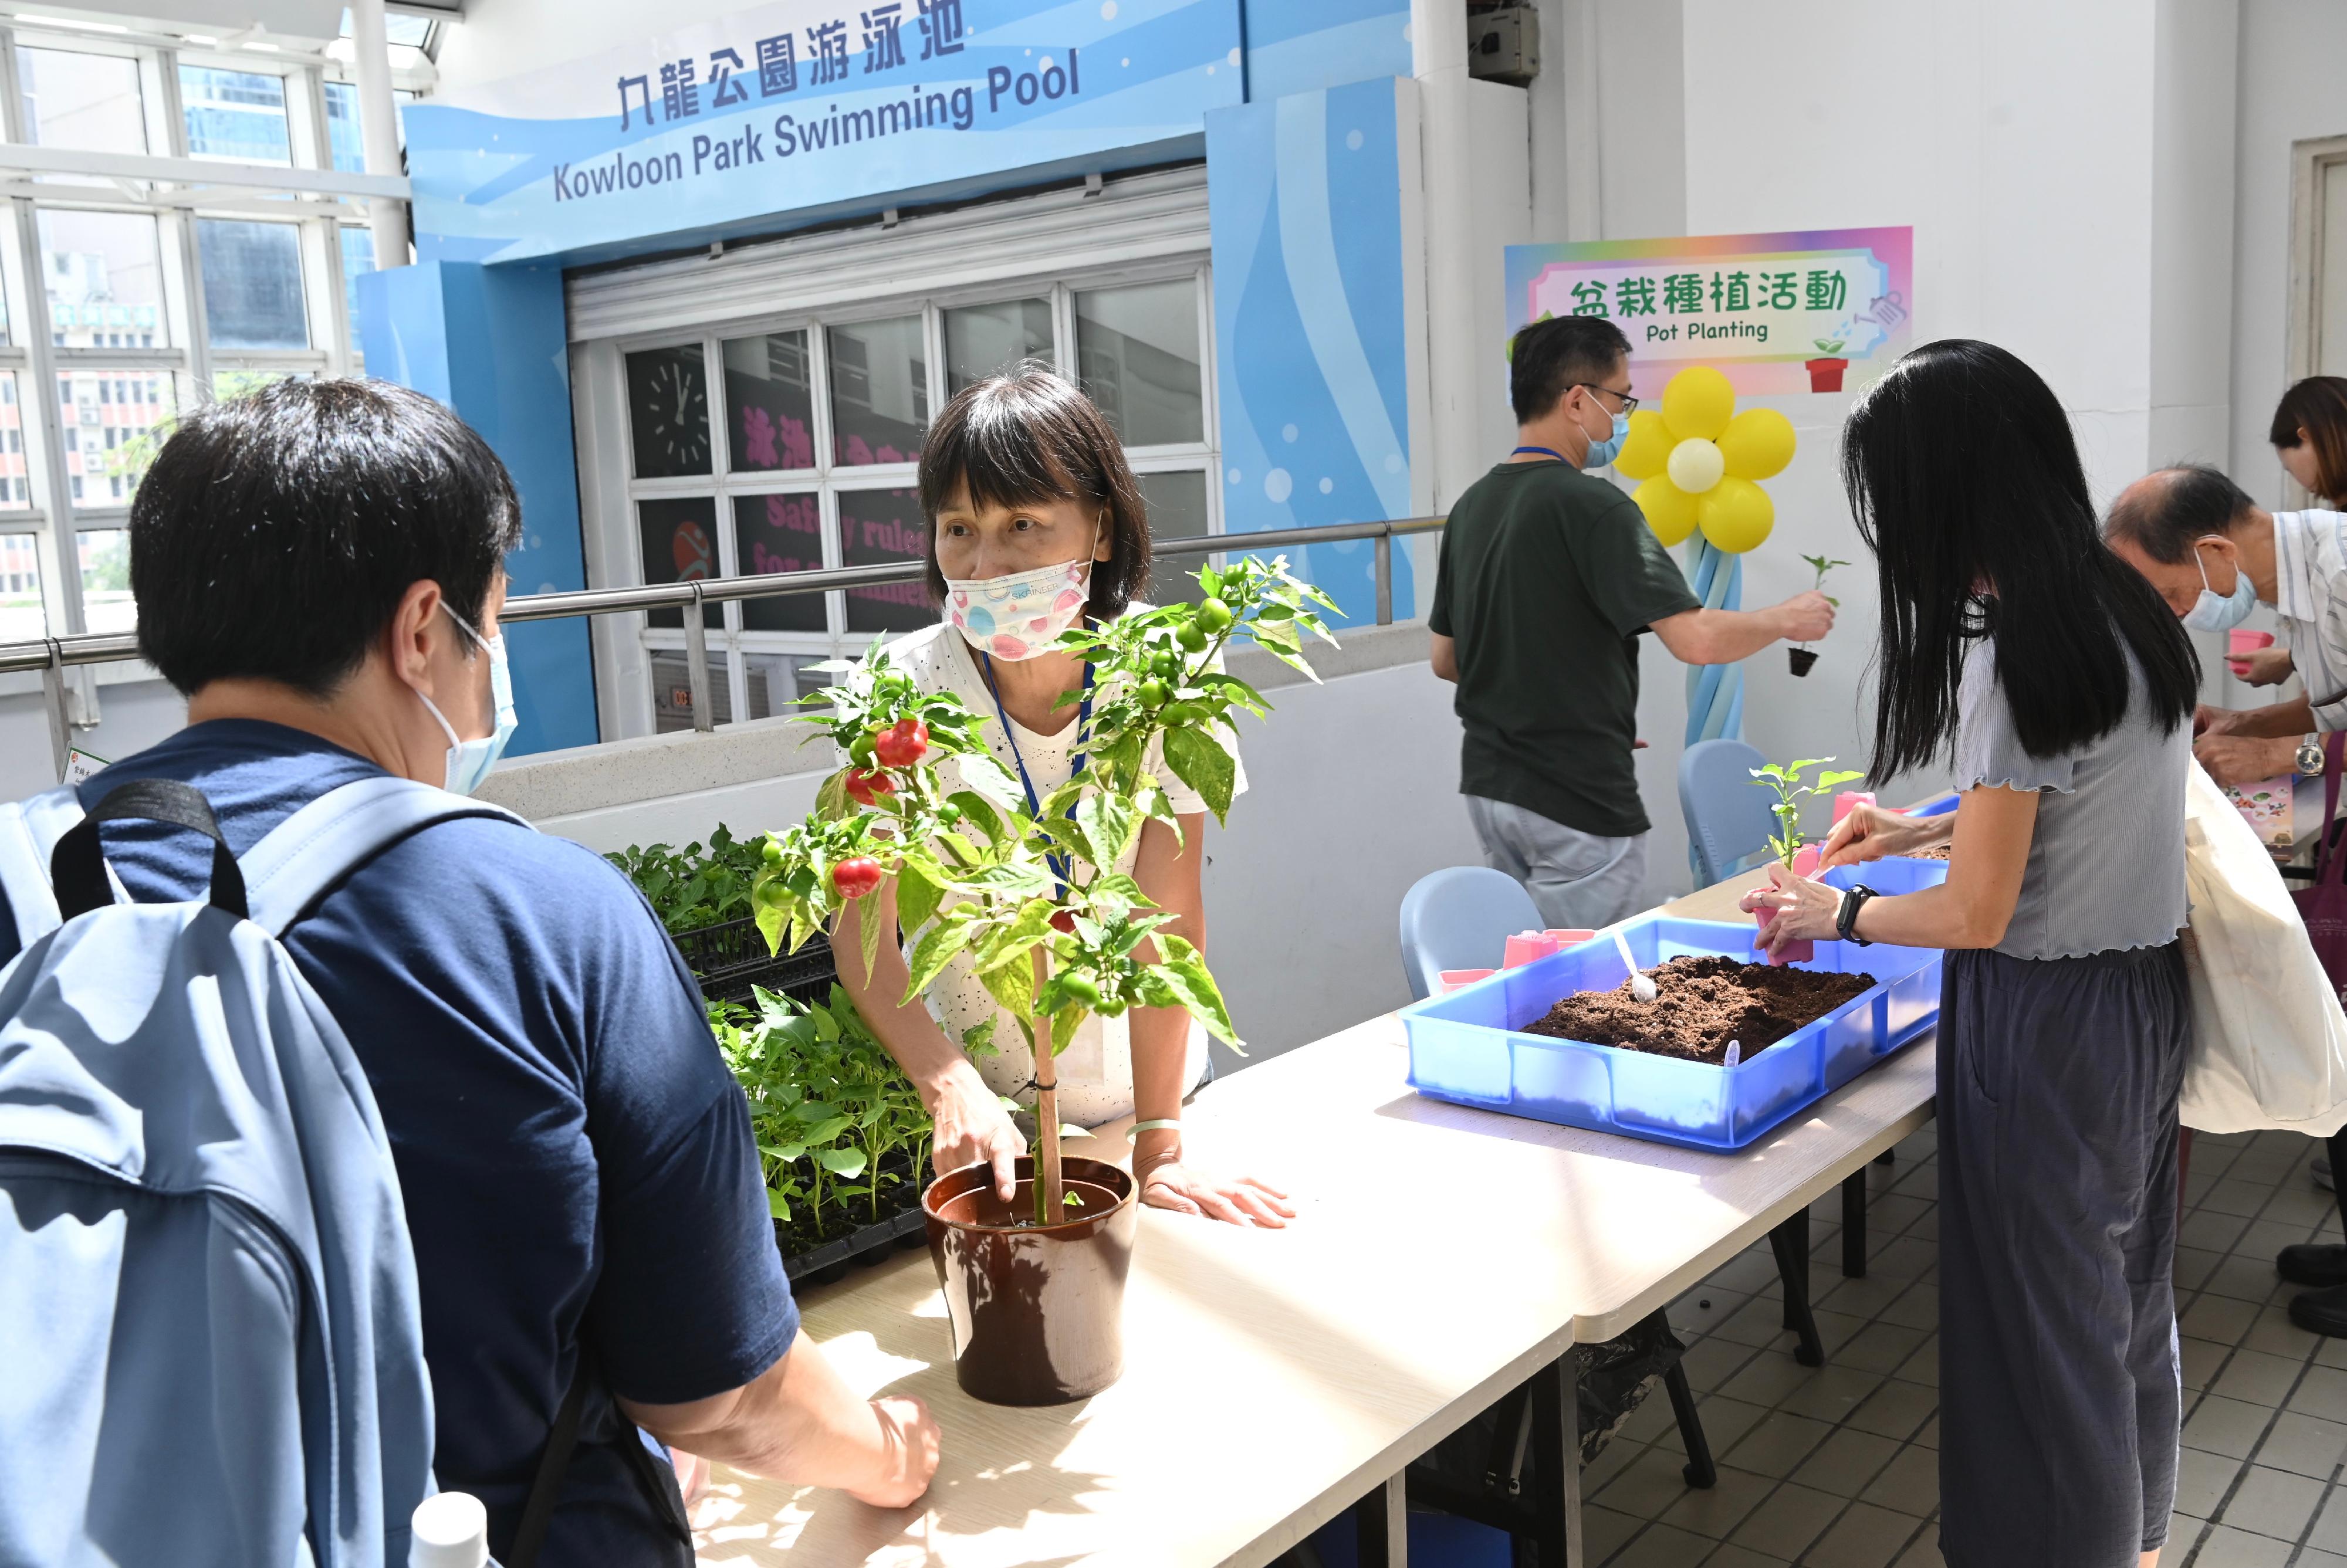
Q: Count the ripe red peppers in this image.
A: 4